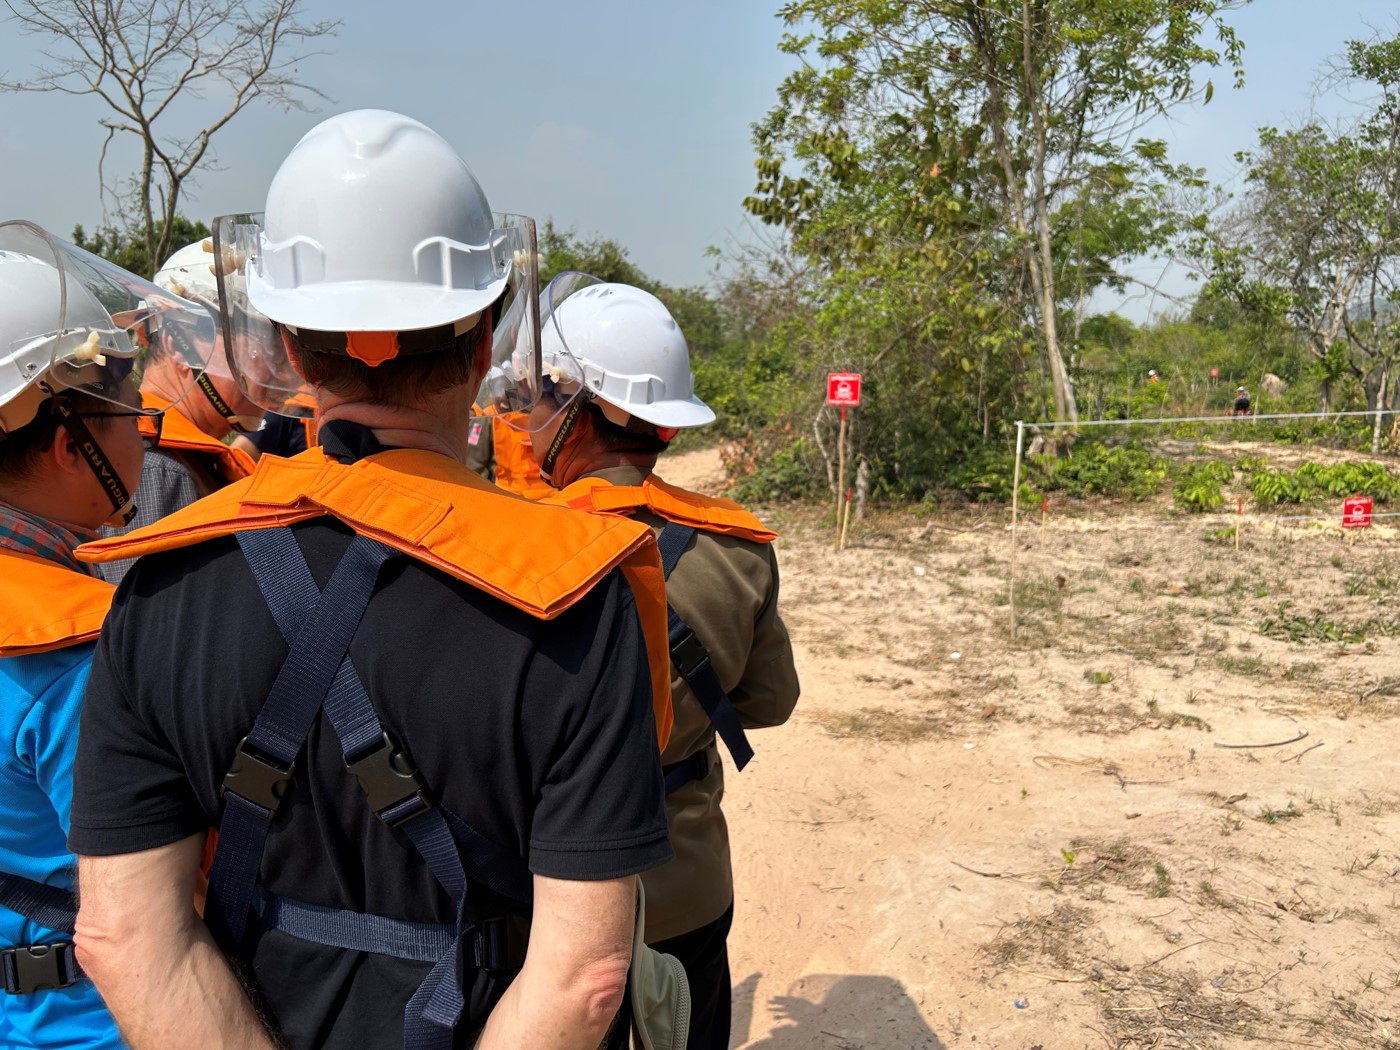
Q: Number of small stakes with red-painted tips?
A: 3